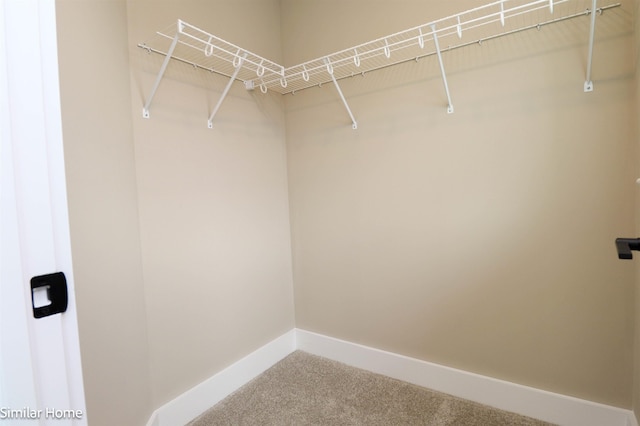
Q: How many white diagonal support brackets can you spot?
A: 5